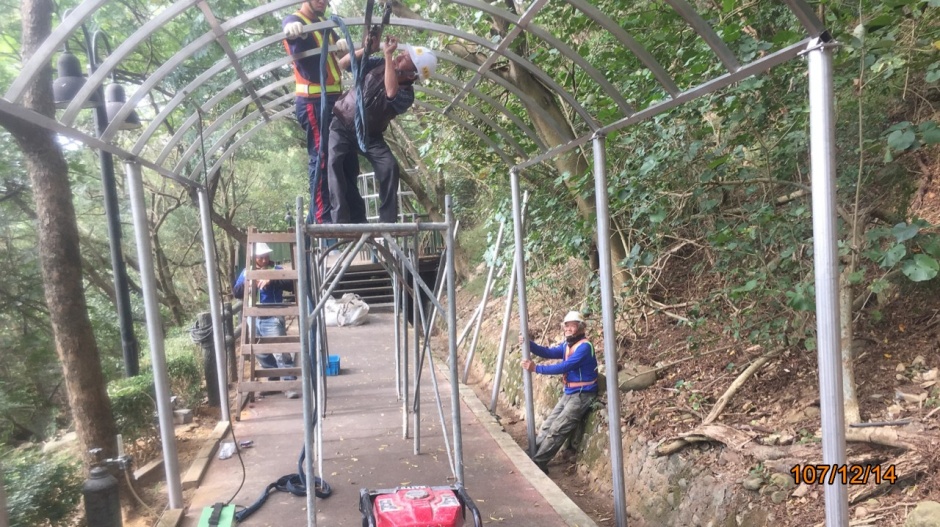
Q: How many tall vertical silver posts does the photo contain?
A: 5